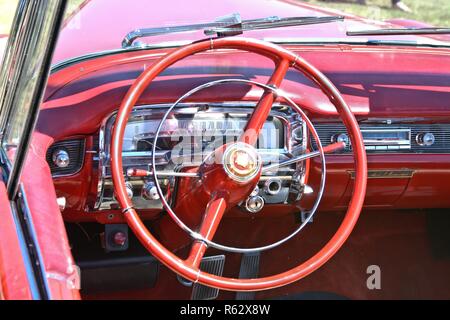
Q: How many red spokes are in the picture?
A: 2